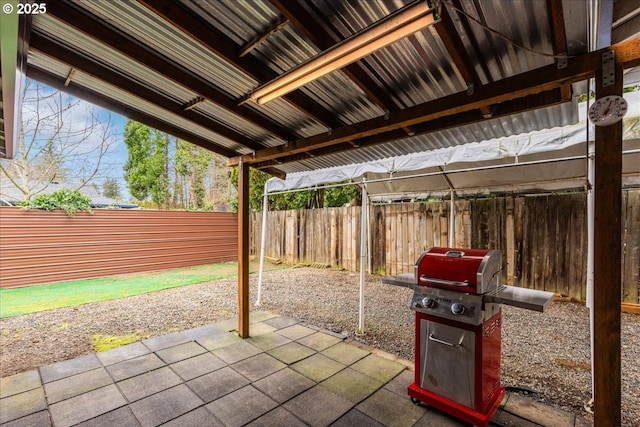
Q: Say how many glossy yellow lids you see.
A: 0